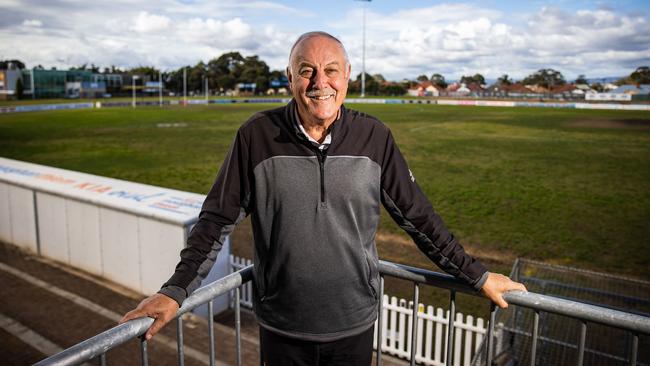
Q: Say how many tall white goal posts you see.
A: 4